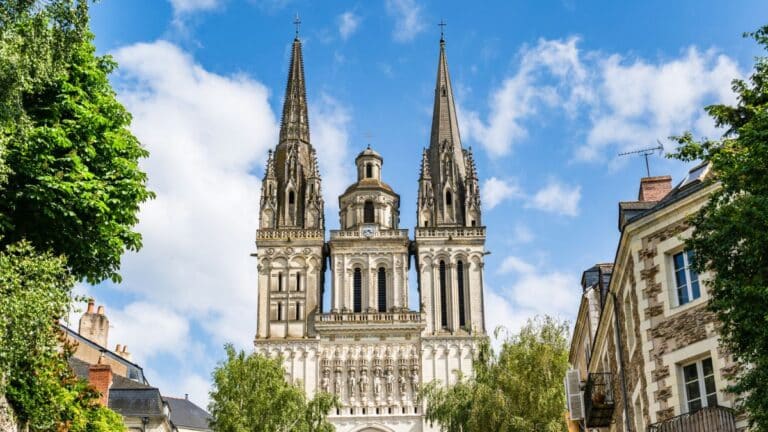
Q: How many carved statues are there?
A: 8